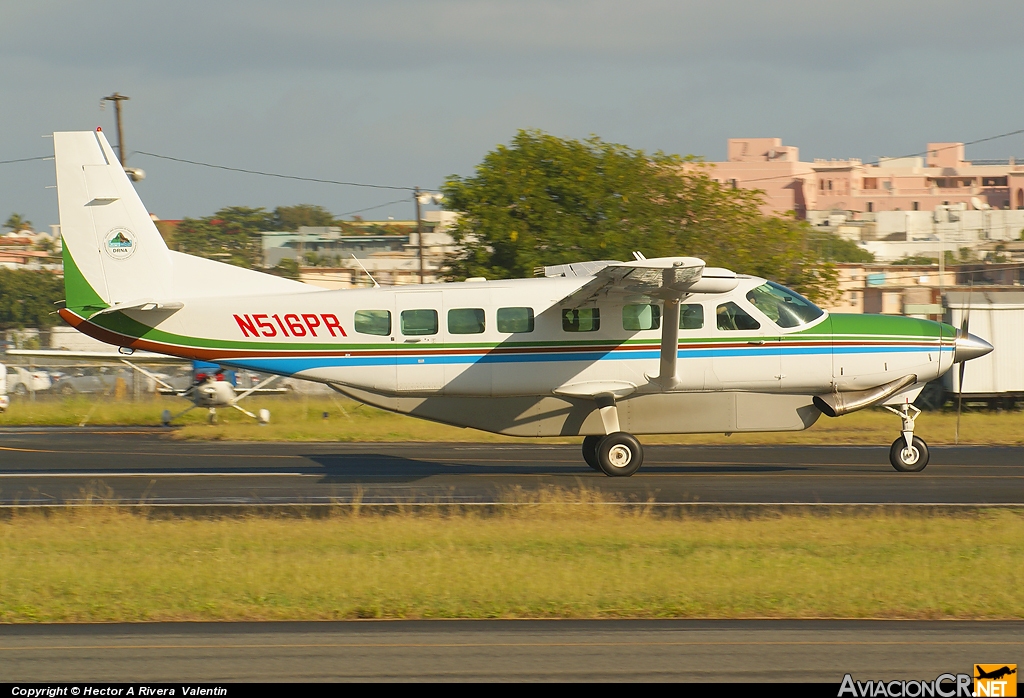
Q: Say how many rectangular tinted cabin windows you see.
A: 7